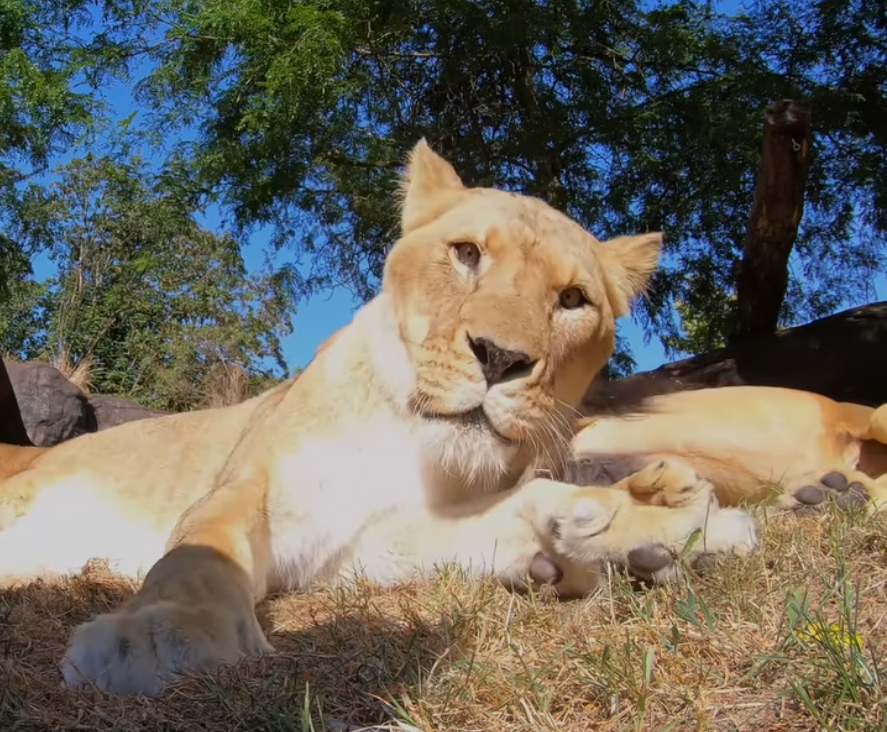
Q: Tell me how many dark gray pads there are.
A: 5